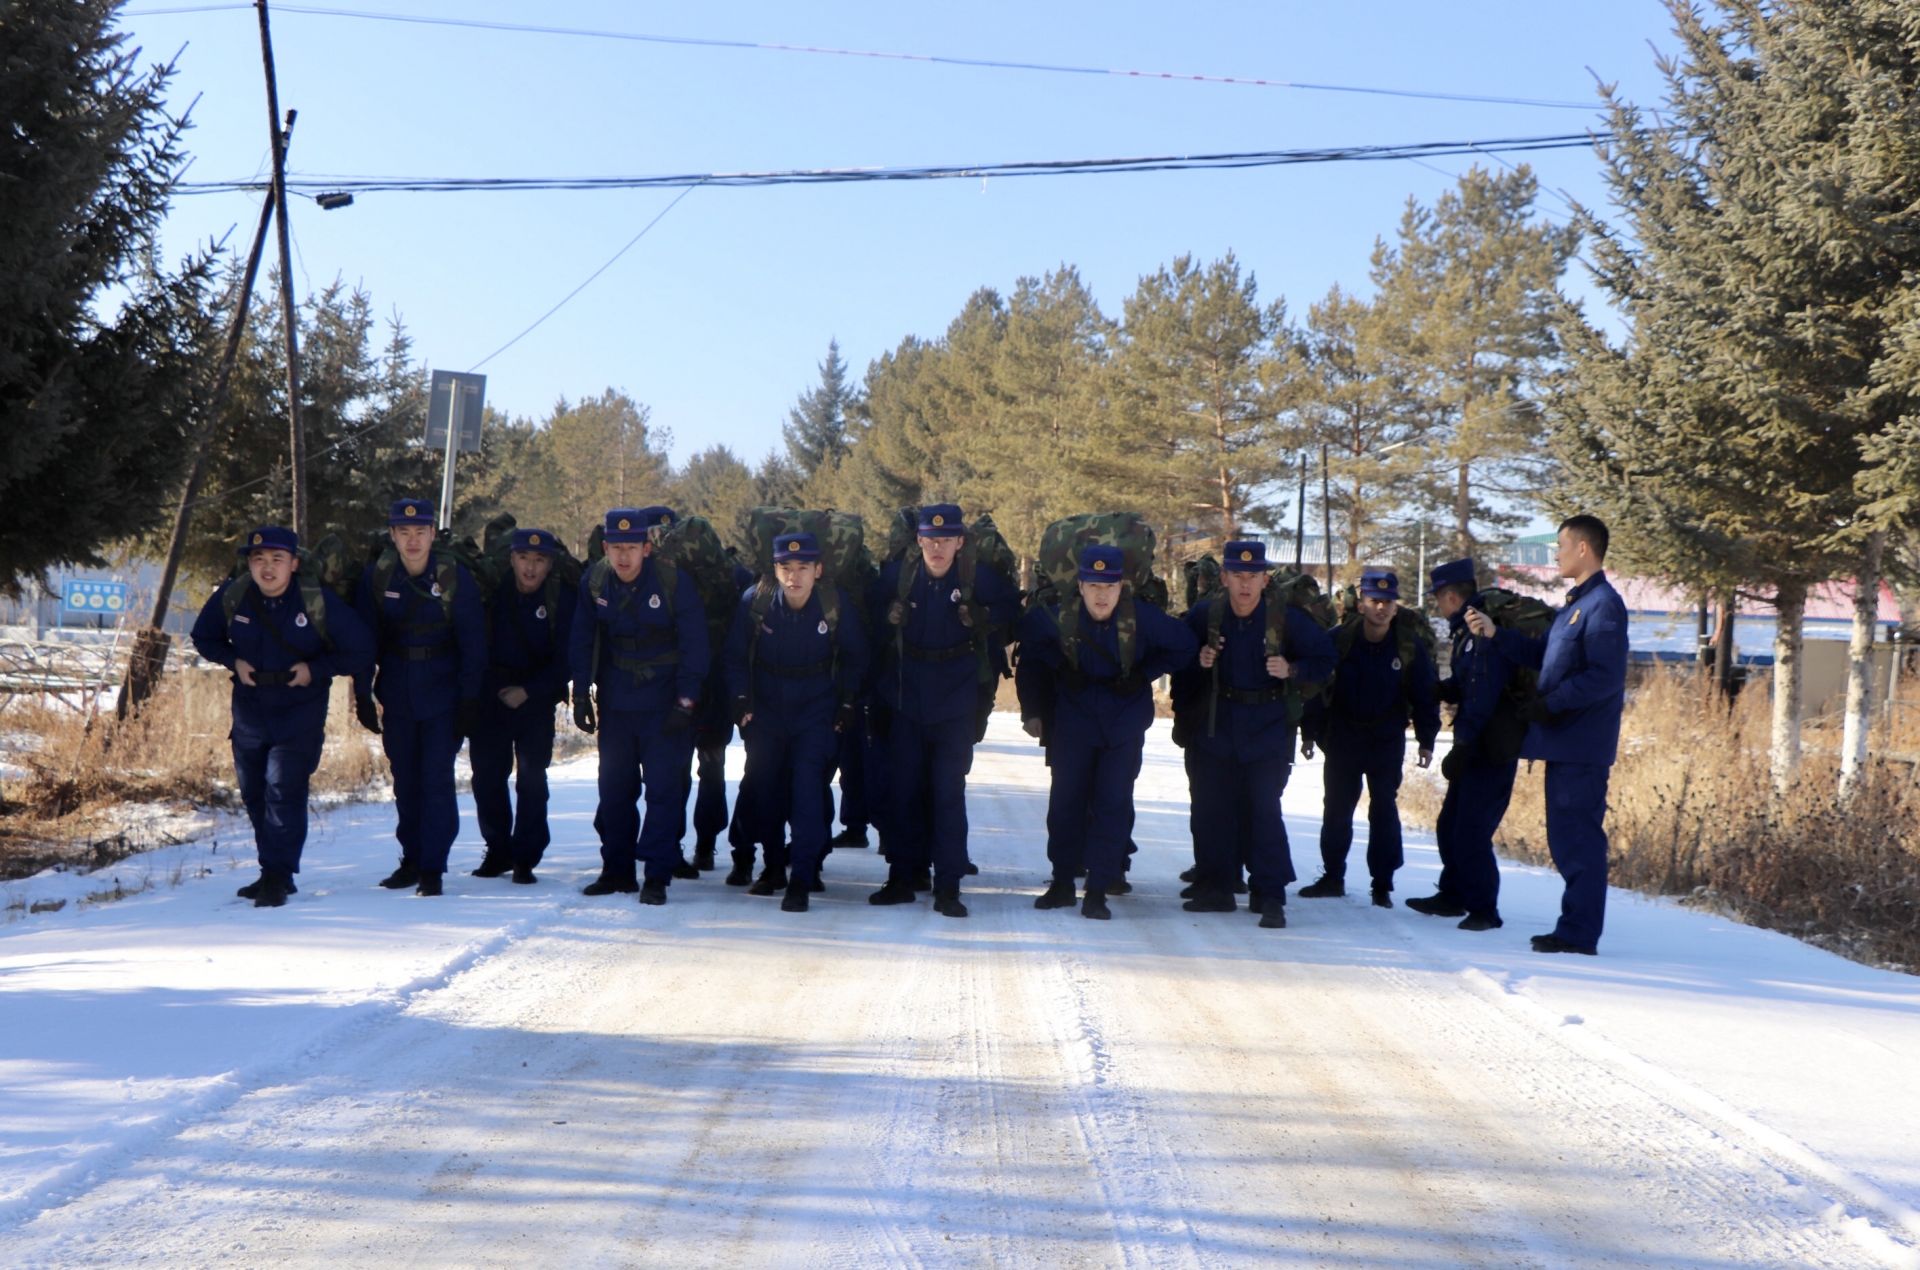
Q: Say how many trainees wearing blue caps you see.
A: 11